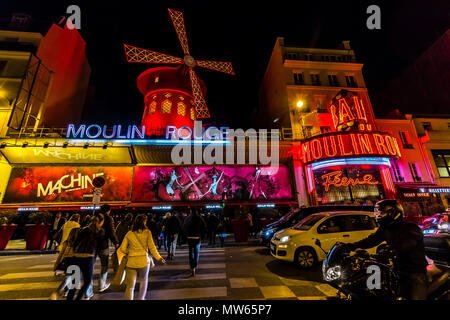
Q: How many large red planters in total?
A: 3